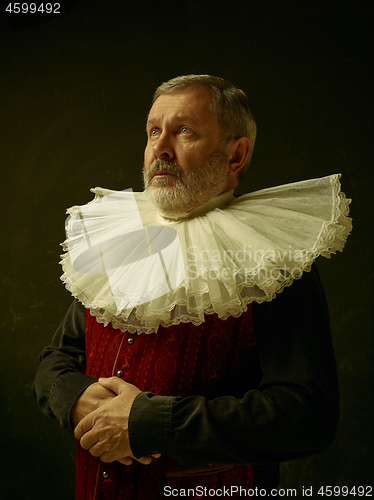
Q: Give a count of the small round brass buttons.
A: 3